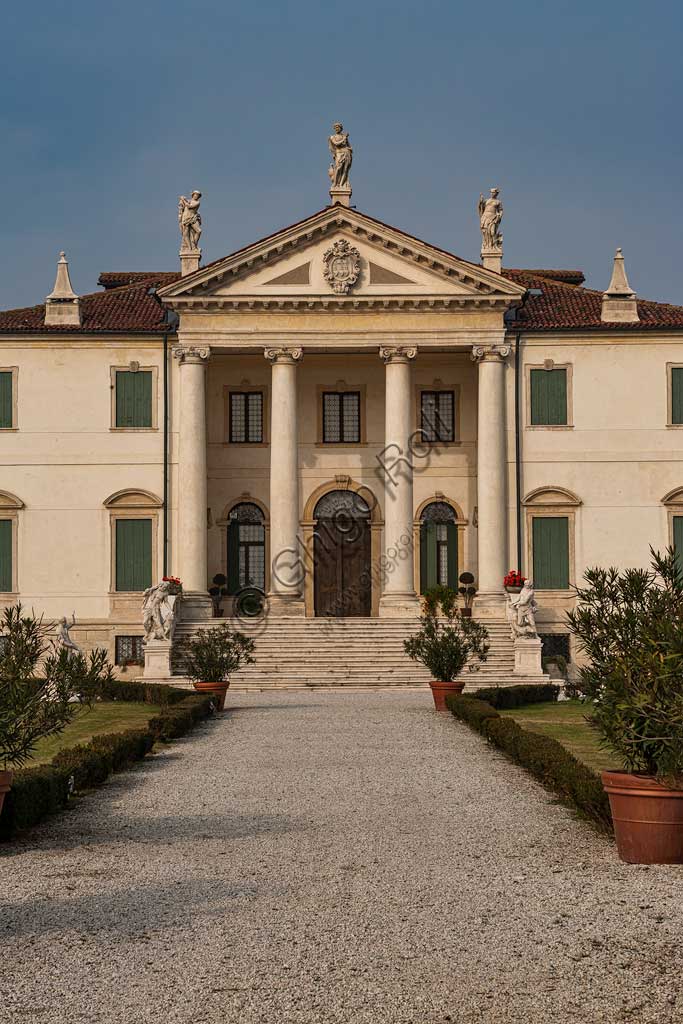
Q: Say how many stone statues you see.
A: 6